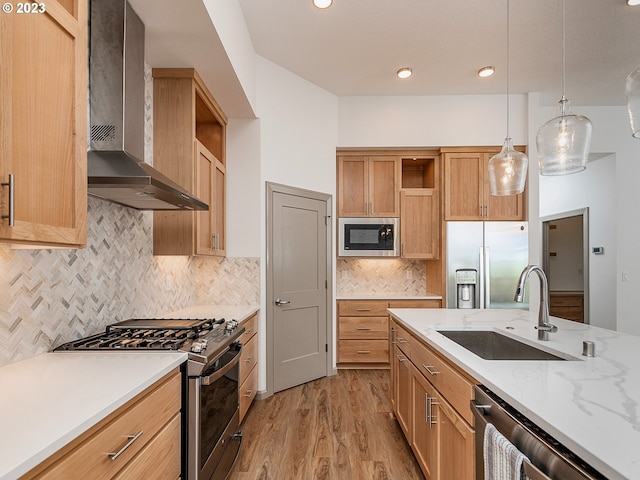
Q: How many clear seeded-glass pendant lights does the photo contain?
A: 3